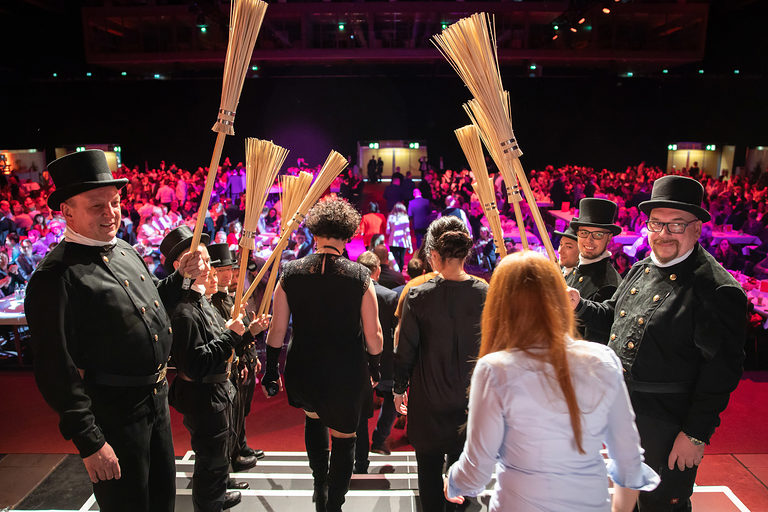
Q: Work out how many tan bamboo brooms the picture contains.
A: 9